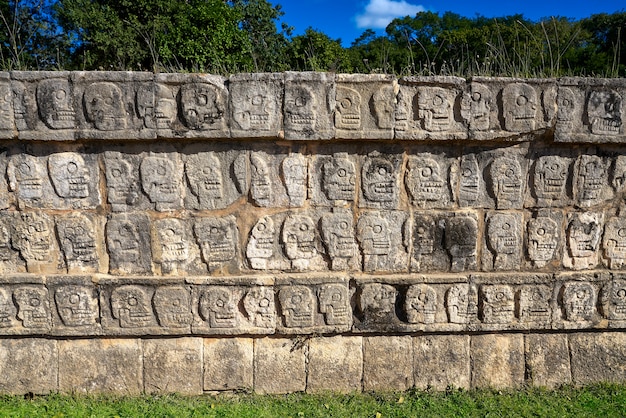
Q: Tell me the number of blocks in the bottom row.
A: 11